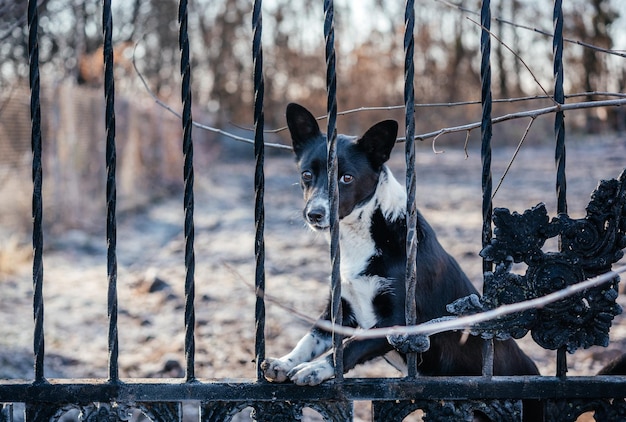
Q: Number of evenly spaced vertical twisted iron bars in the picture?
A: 8